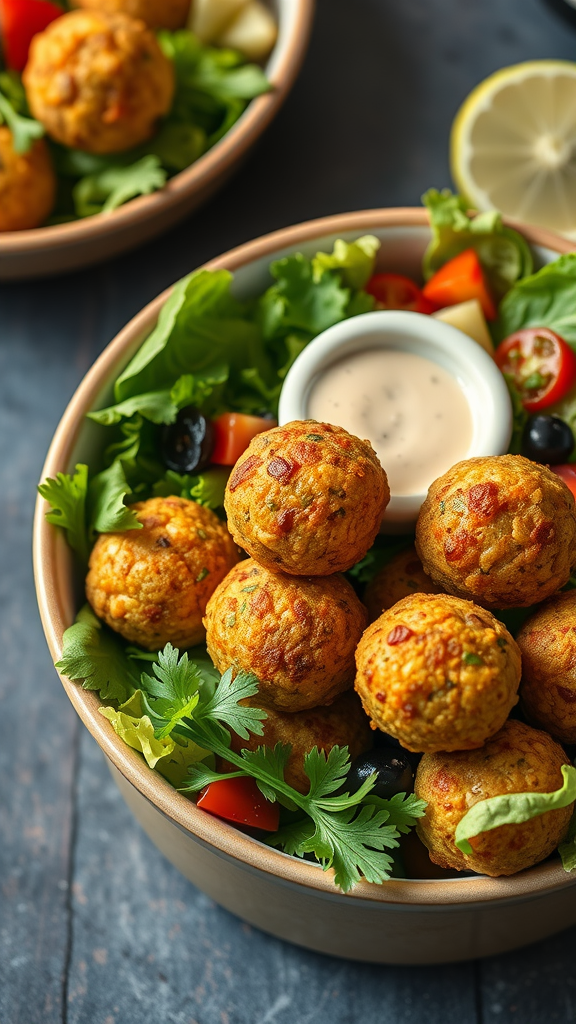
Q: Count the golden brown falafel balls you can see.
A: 12